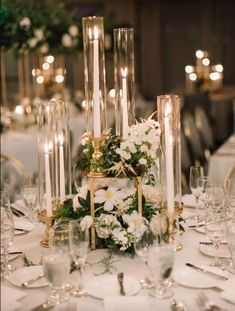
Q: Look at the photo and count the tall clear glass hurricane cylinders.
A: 5